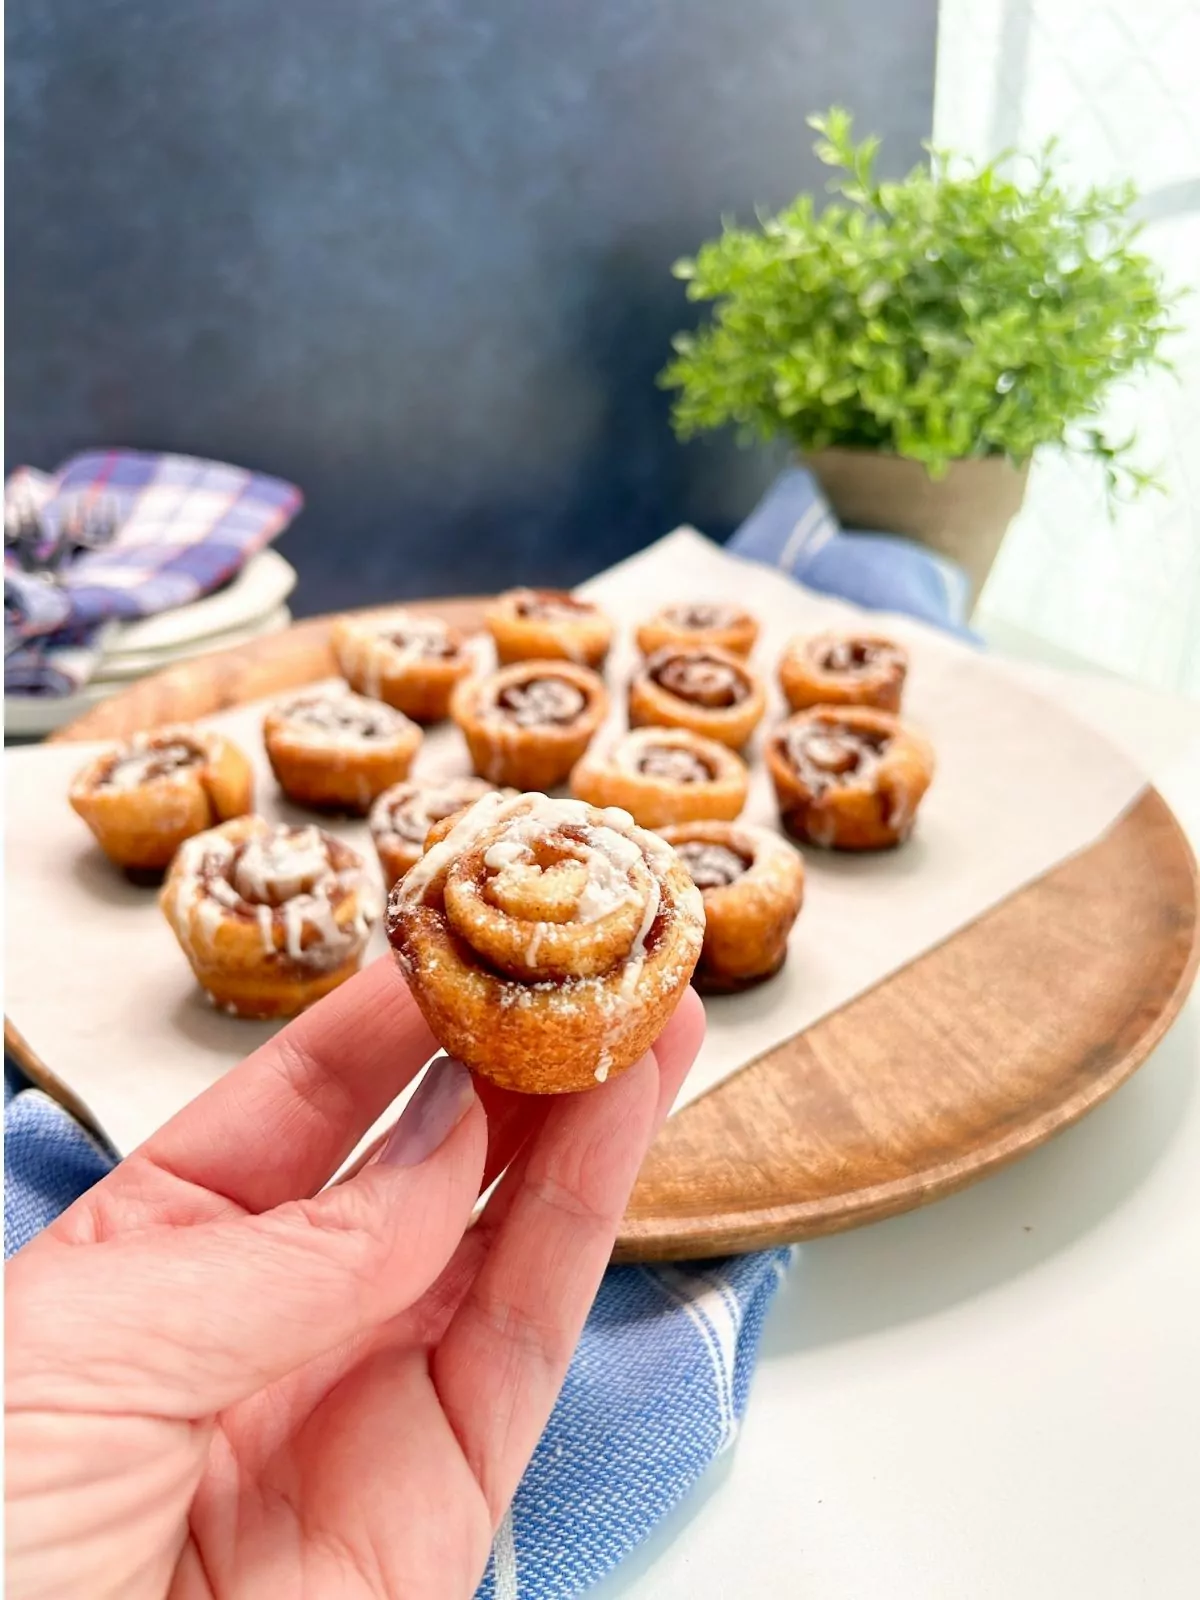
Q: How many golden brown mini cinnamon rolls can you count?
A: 14